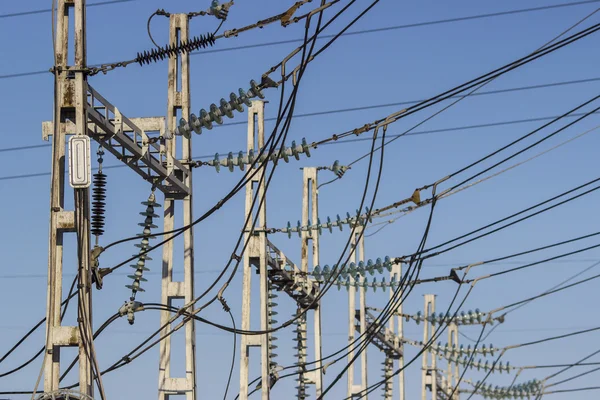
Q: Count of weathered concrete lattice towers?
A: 8